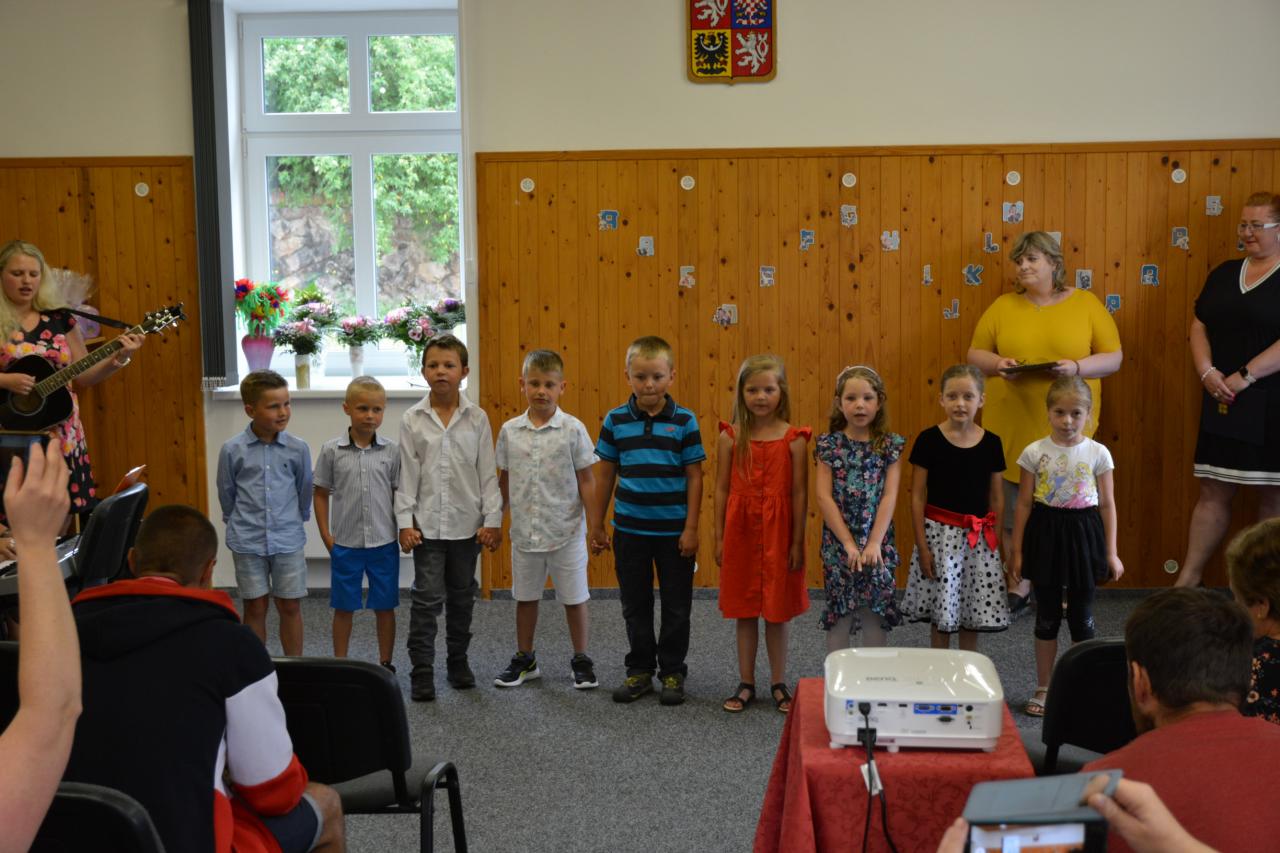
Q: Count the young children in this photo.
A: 9